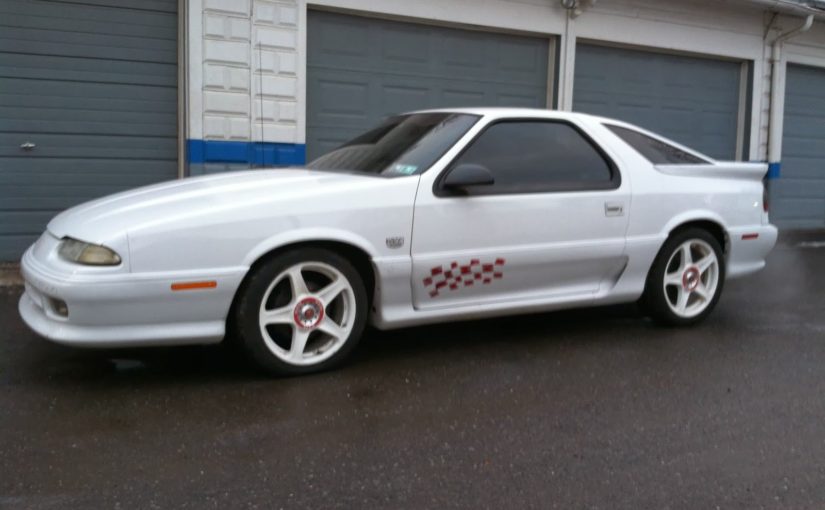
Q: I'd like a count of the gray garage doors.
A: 4